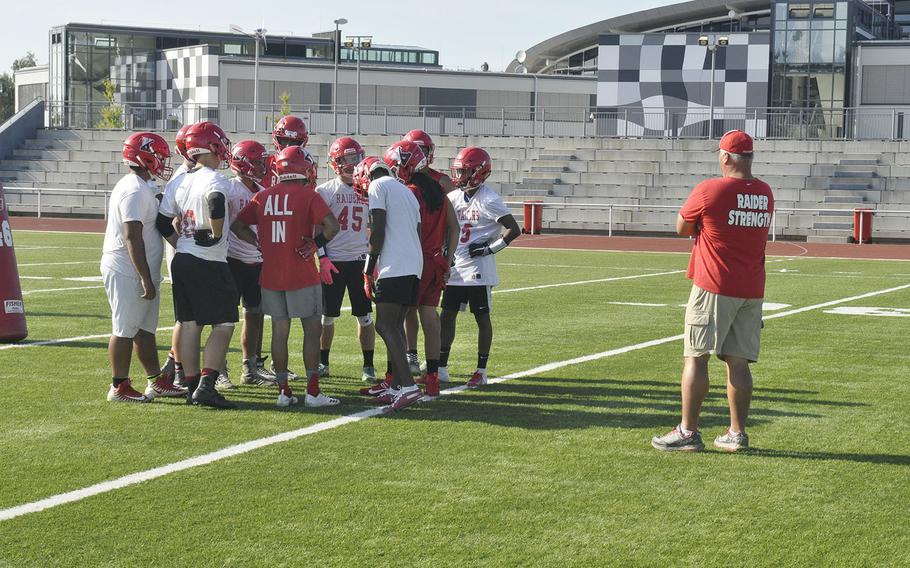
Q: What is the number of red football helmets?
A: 11